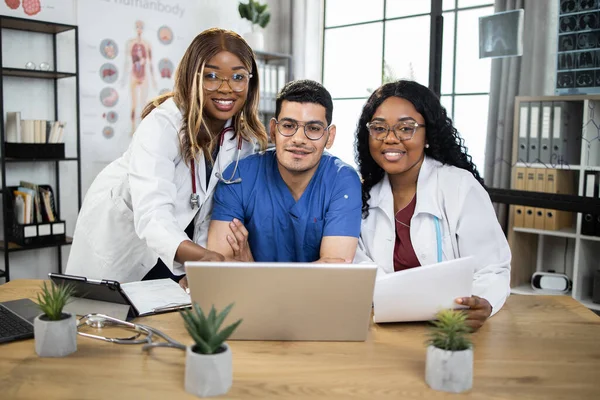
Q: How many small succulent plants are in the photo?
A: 3